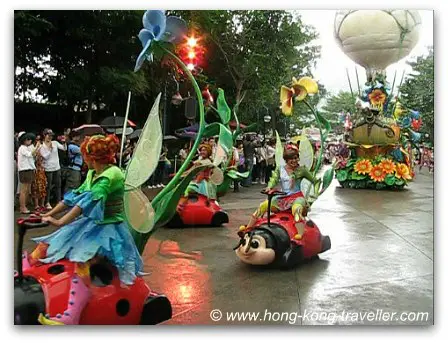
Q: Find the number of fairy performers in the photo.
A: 3